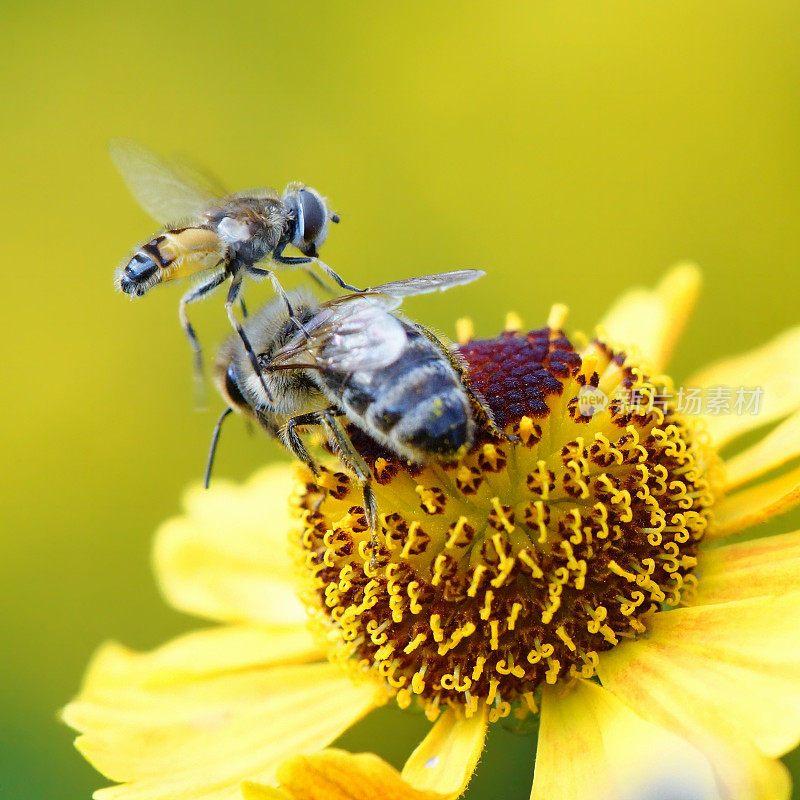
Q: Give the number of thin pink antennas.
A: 0